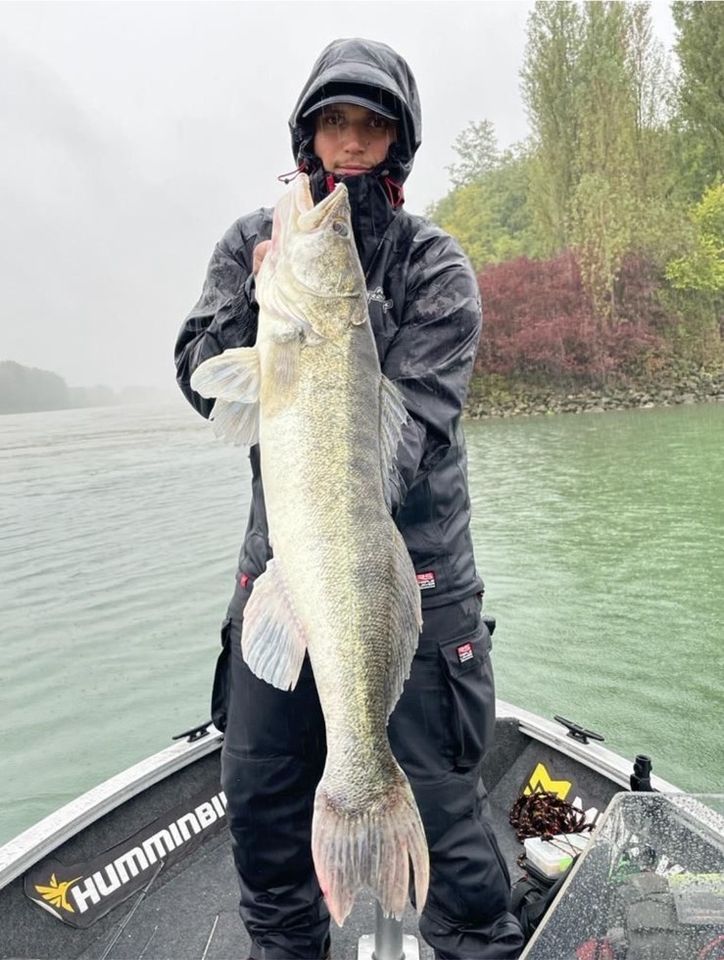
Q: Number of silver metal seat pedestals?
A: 1